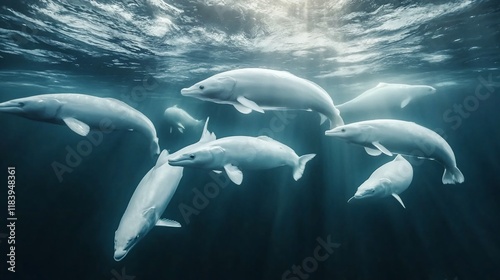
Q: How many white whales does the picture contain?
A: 8